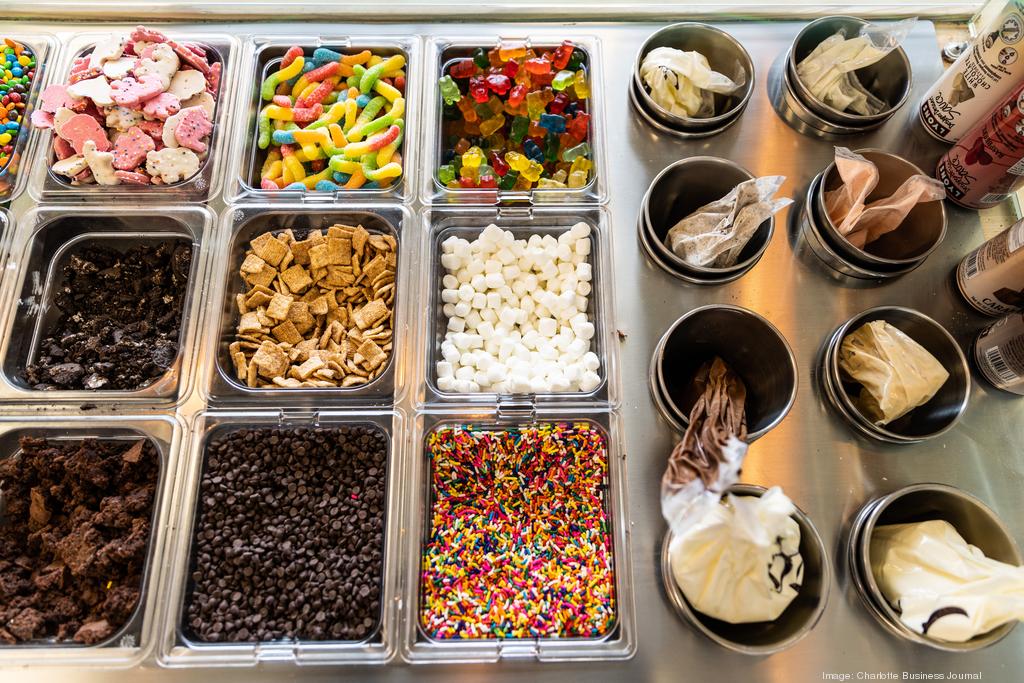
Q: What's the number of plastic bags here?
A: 8